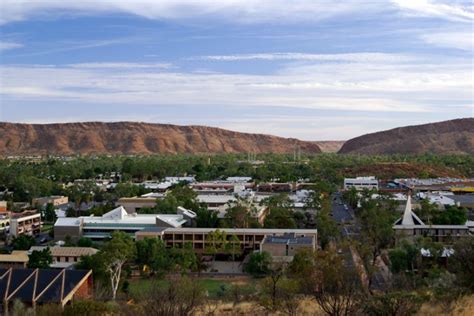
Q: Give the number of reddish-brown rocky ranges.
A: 2